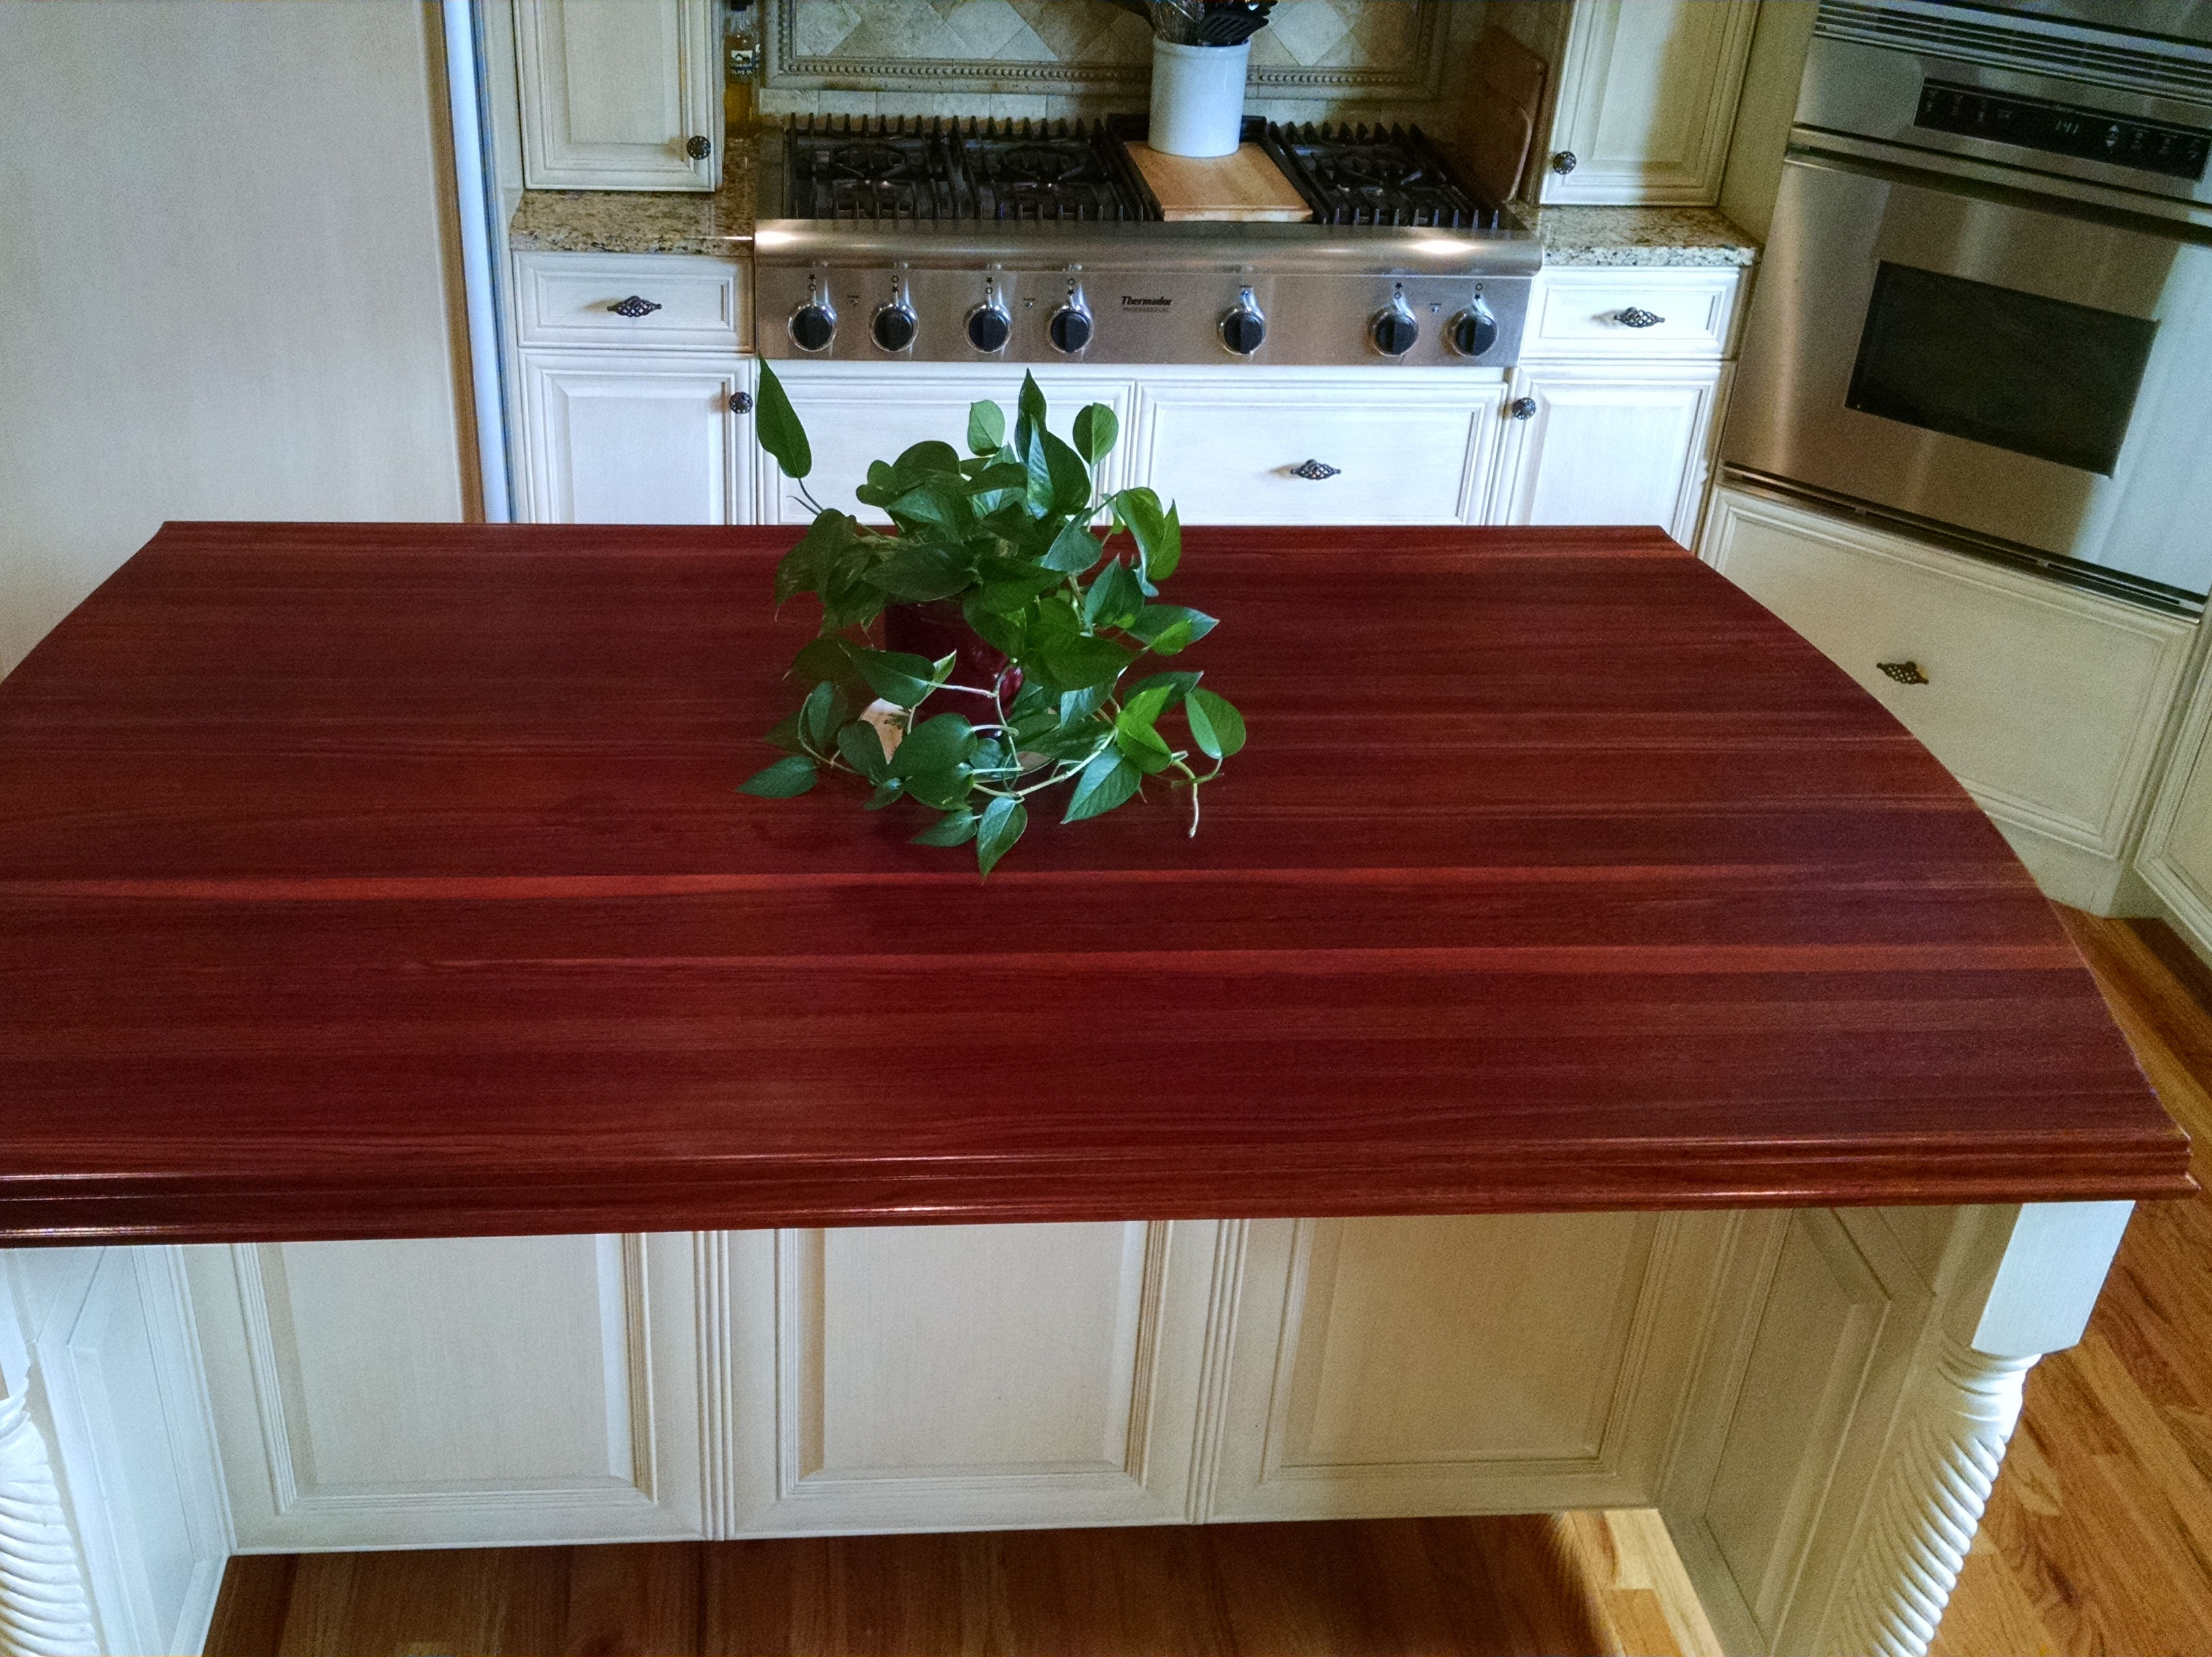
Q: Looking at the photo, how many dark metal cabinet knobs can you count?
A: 4